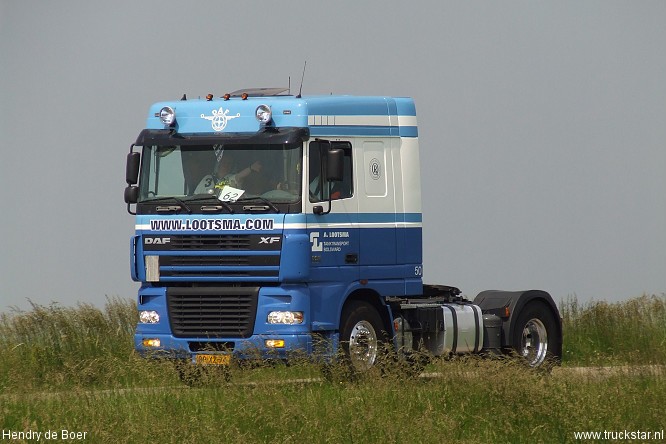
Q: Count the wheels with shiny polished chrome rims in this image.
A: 2